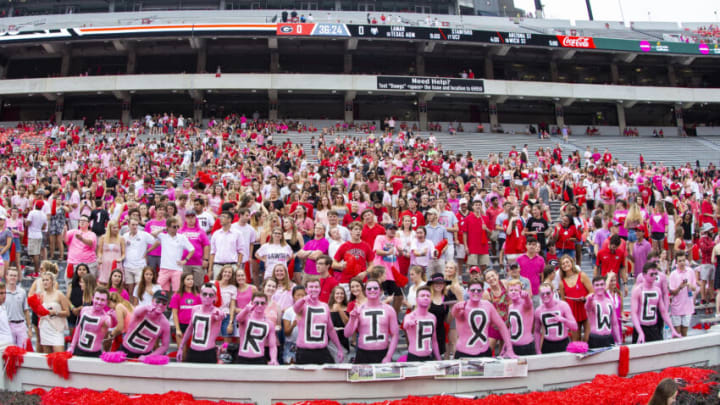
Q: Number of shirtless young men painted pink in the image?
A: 13